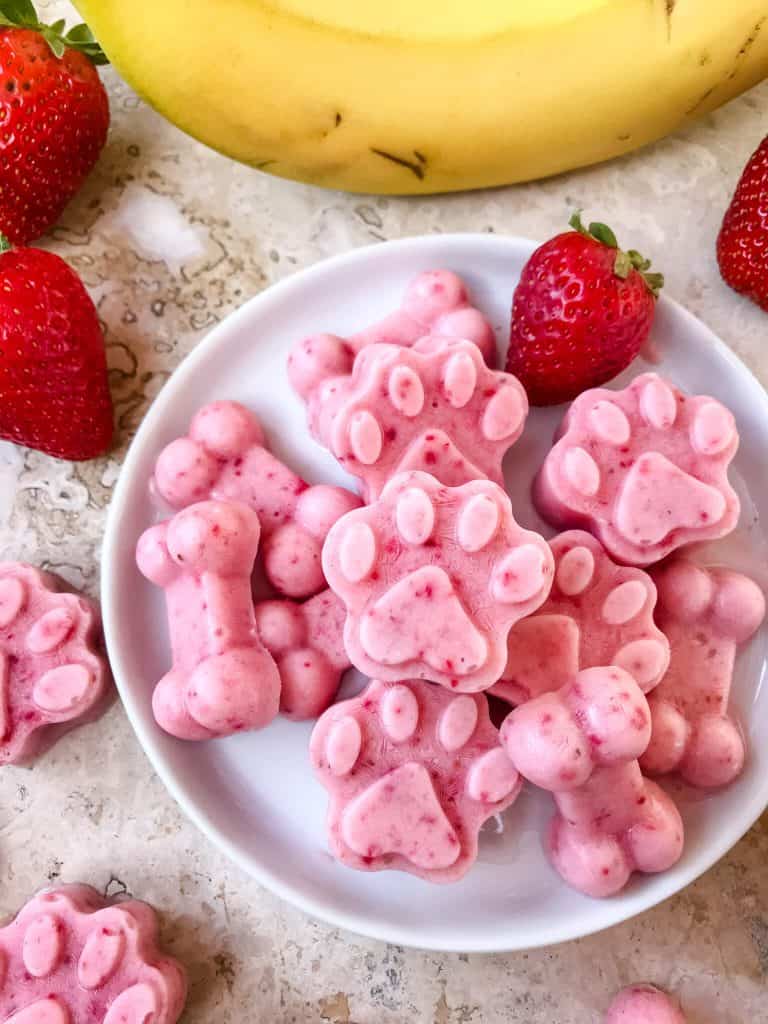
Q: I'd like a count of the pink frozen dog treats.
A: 14